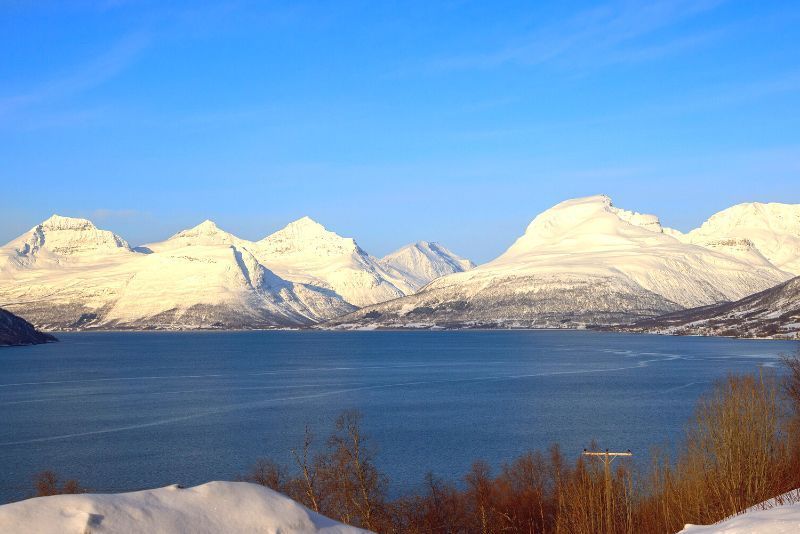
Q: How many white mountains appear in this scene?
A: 6